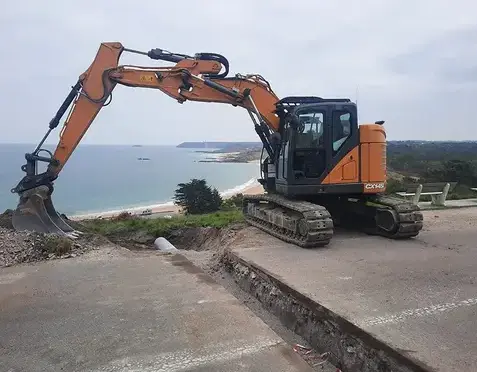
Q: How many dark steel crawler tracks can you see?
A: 2